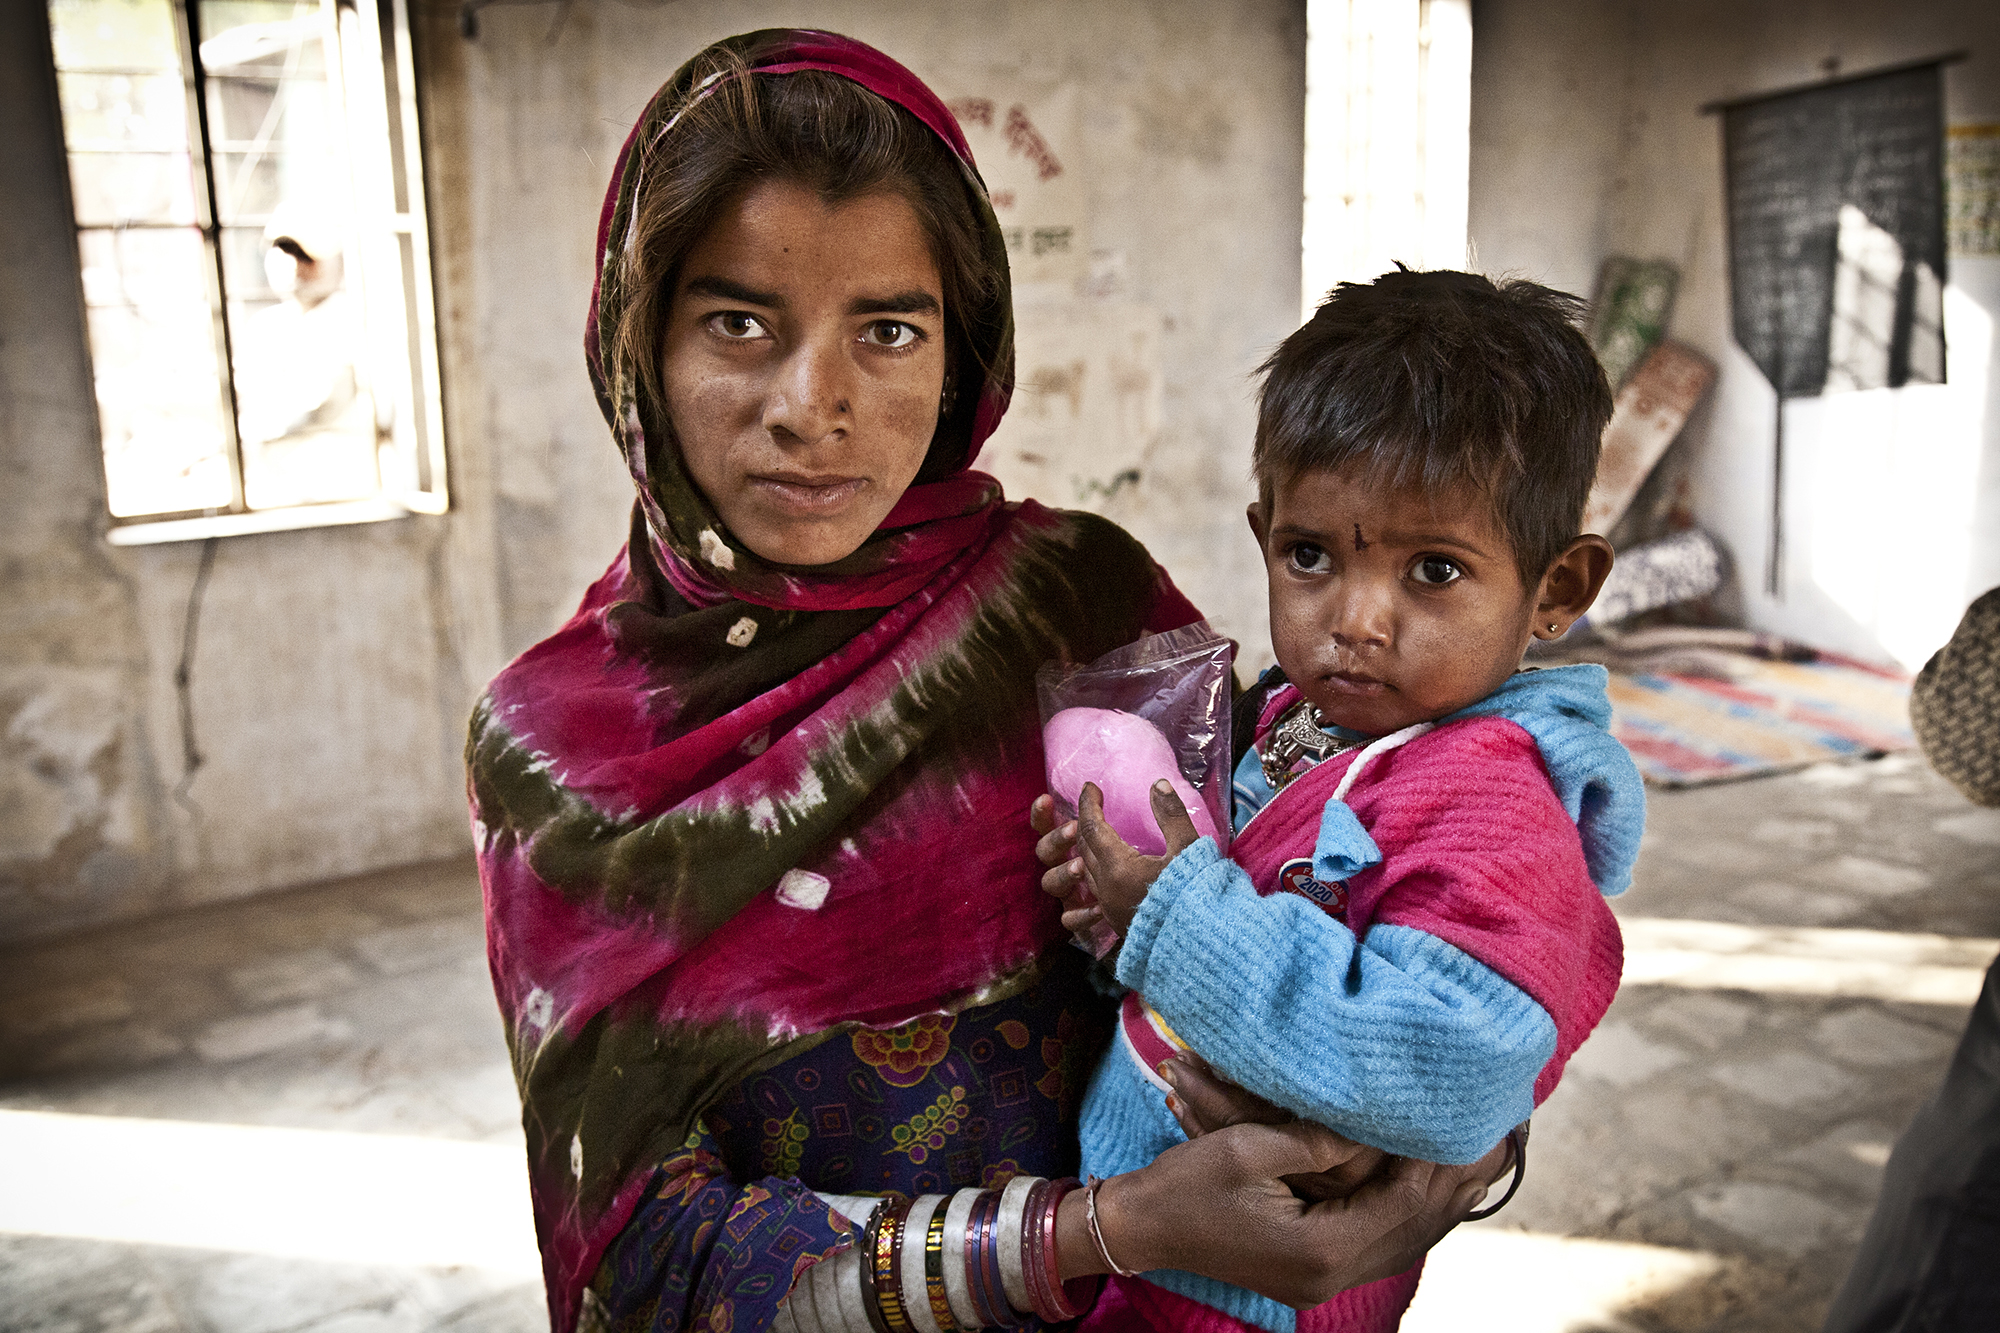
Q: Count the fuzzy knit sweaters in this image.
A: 1